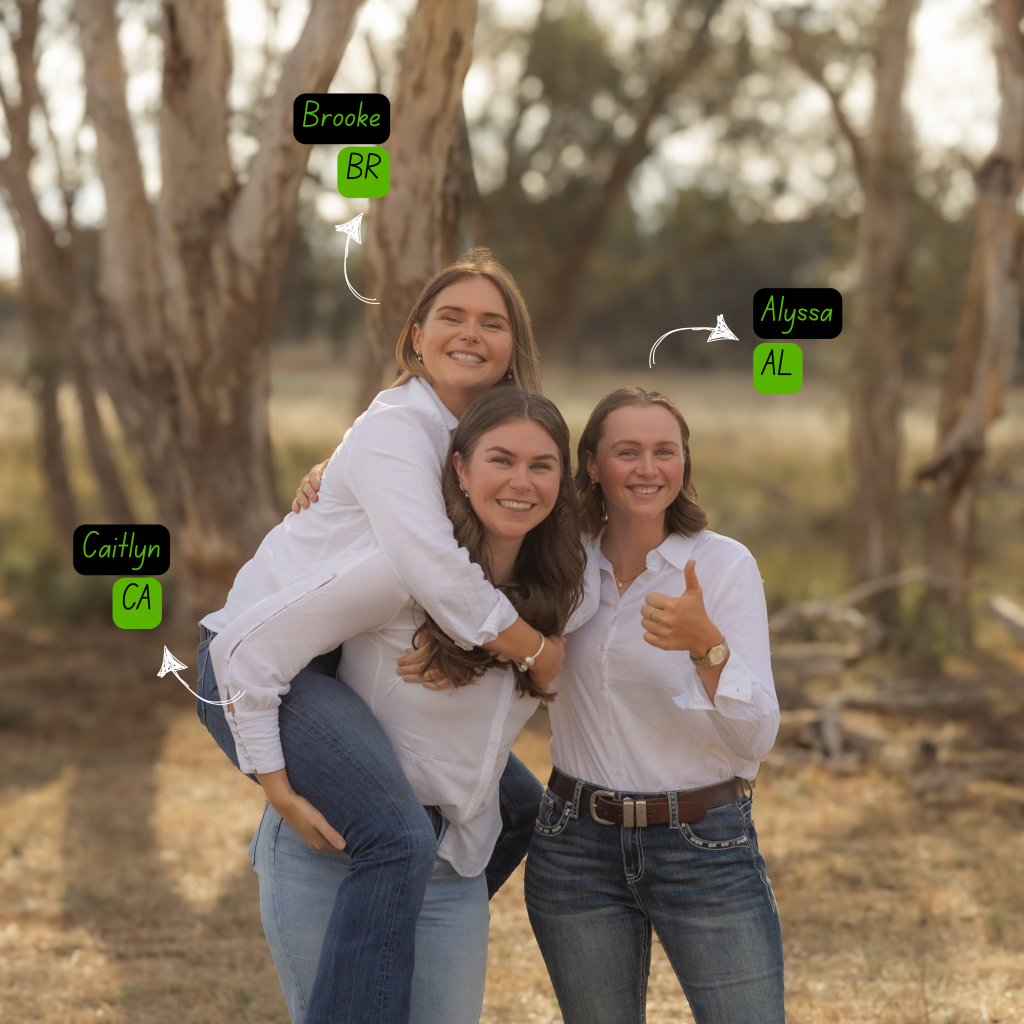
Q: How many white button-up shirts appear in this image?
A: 3